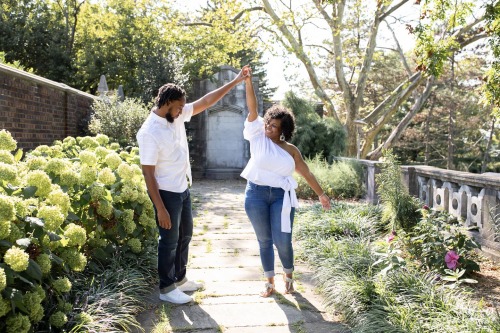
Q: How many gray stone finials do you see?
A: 2